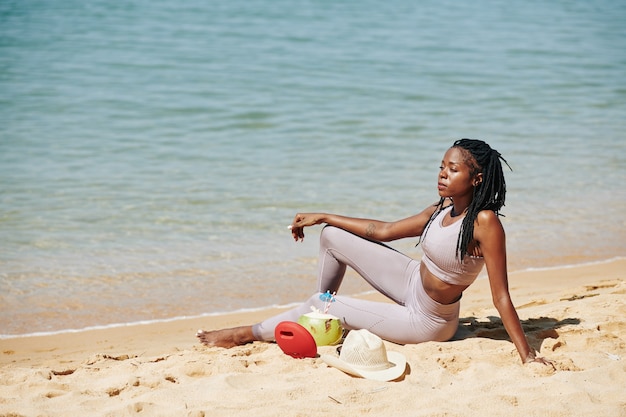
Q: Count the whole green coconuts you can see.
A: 1